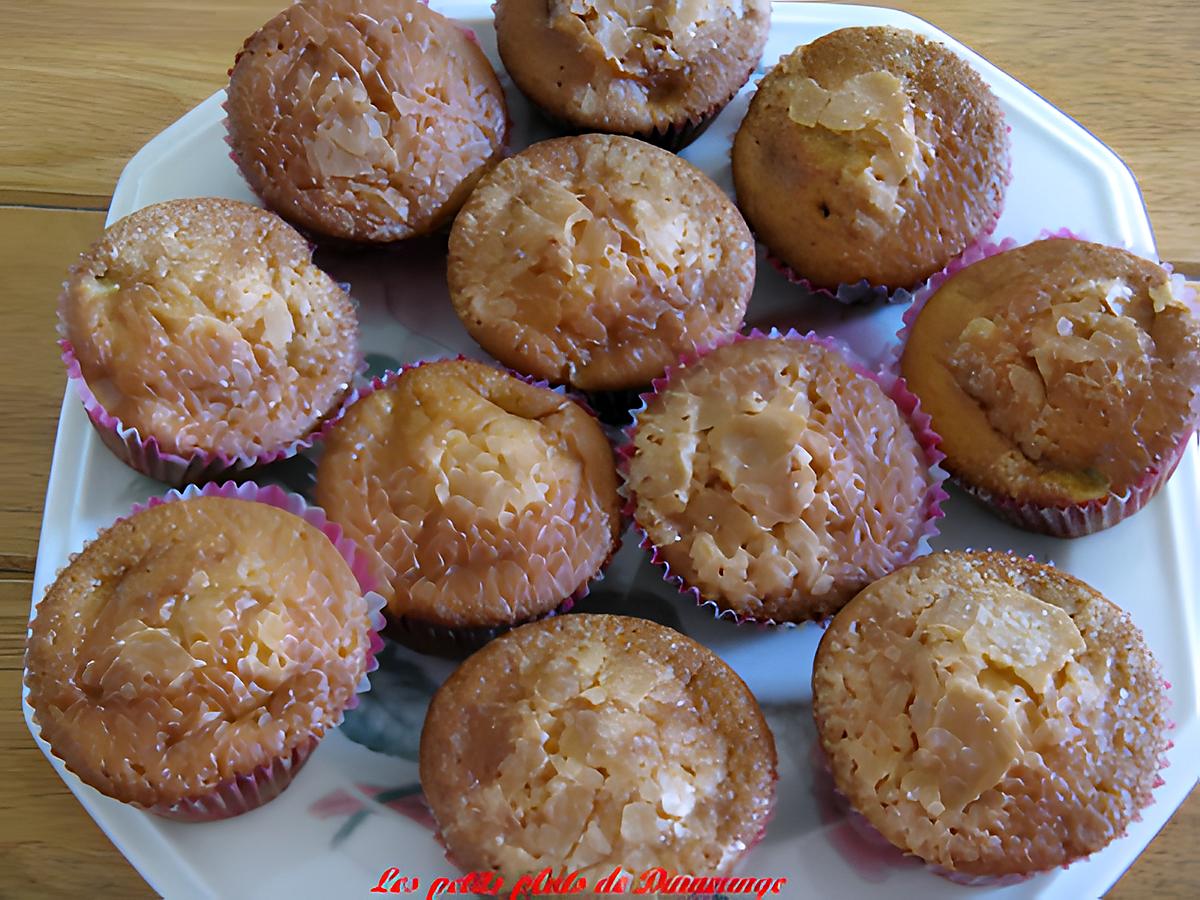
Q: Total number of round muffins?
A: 11